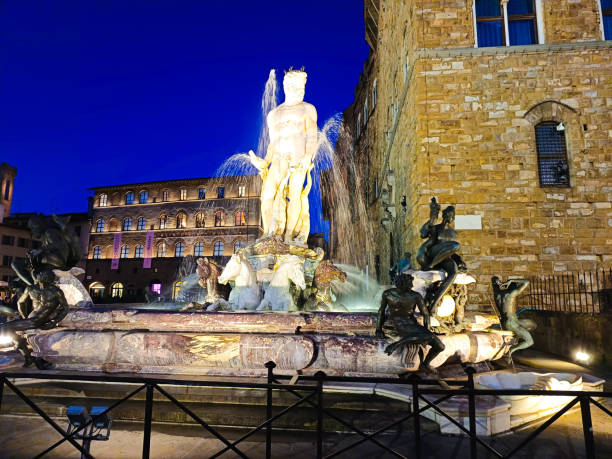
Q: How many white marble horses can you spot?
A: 2